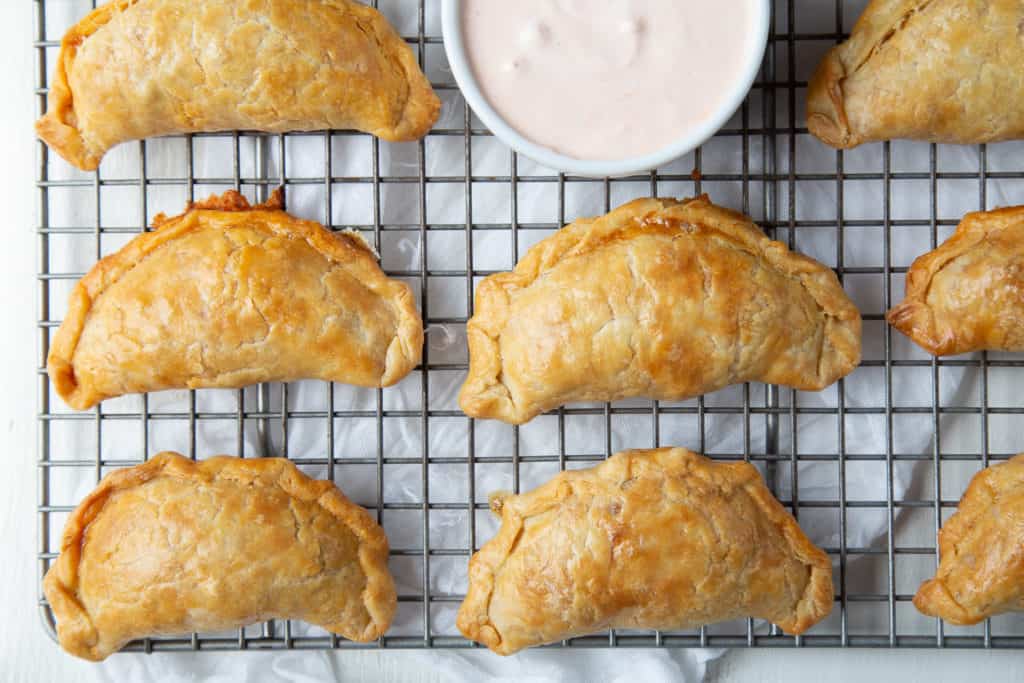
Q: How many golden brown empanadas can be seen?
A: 8